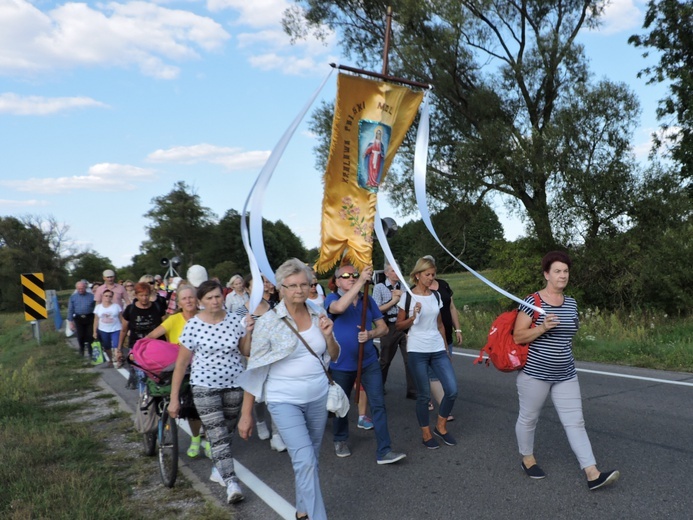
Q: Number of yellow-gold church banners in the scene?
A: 1